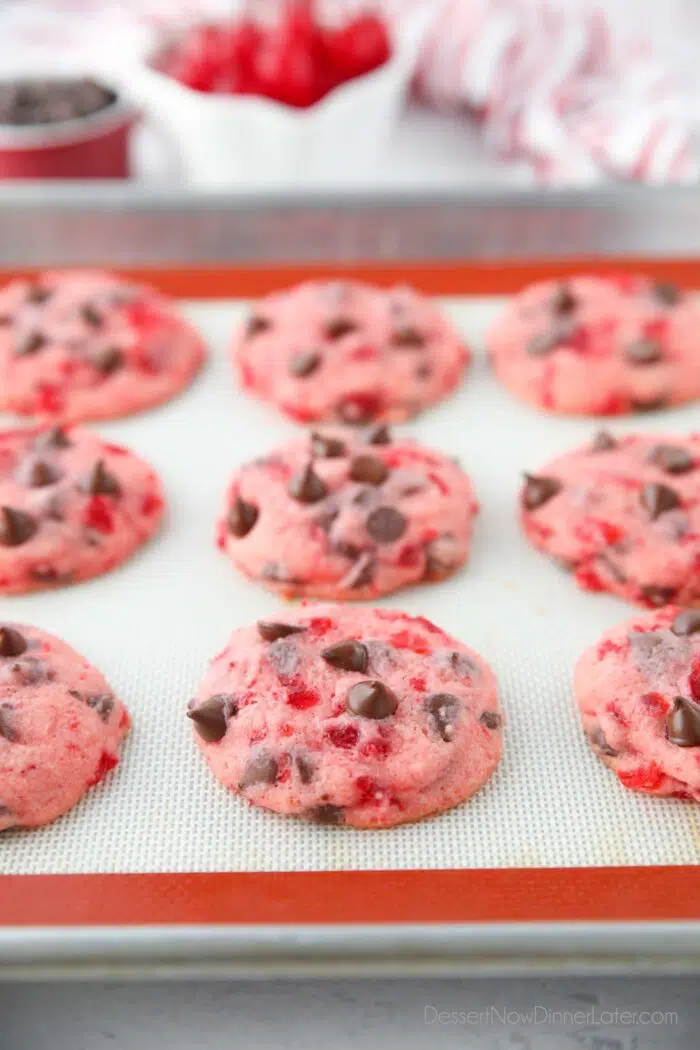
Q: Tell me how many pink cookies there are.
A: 9